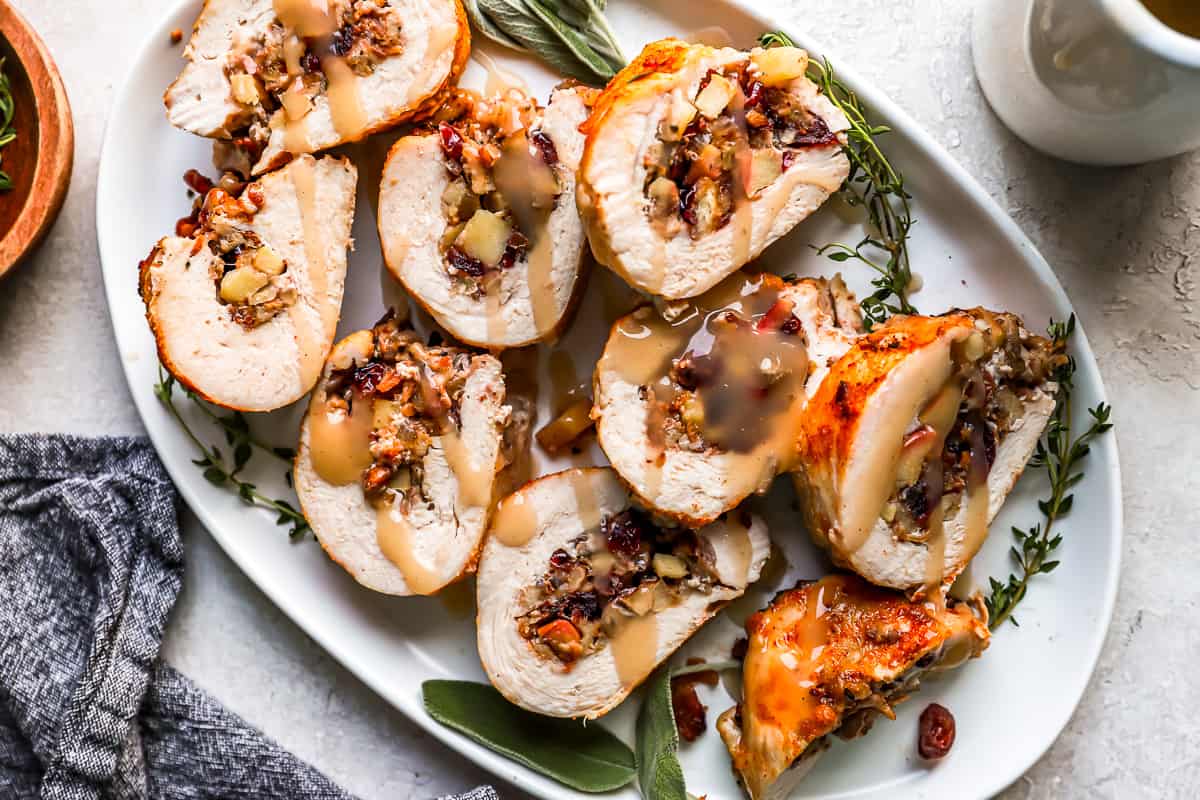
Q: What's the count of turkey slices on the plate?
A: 9